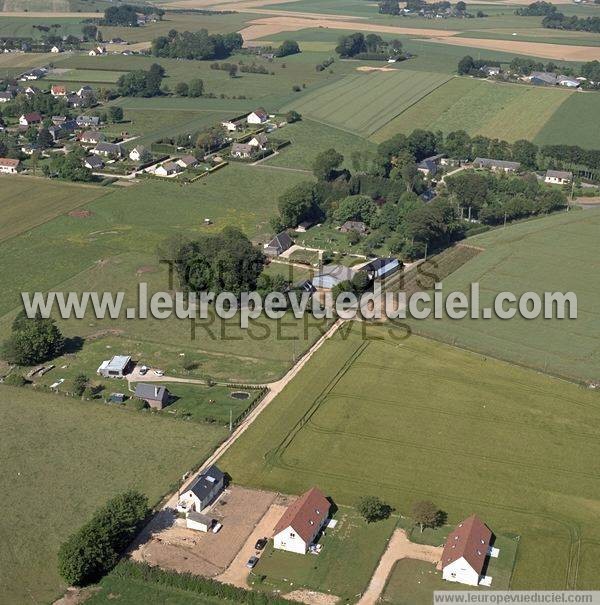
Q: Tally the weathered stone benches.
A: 0